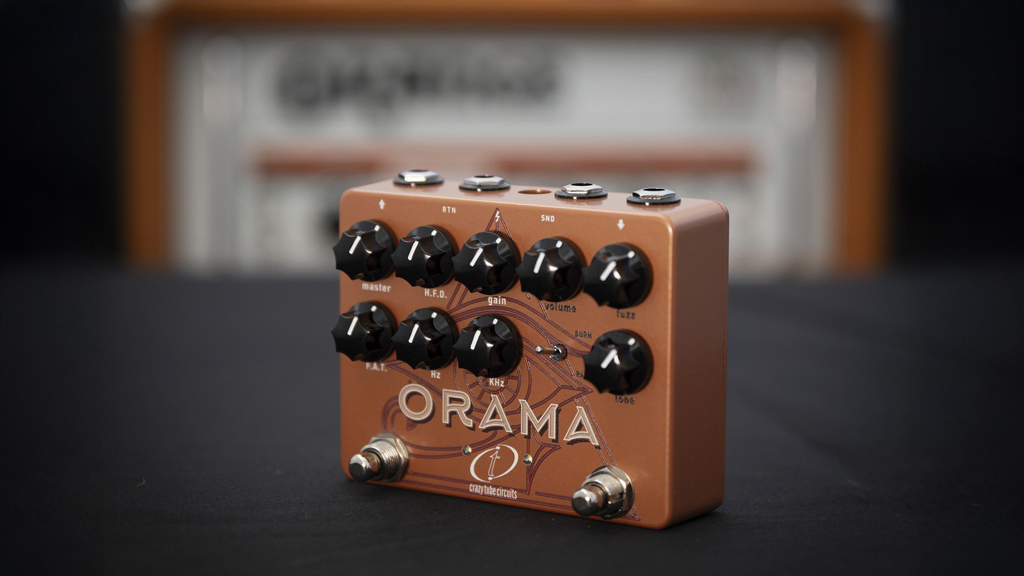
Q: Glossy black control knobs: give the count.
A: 9